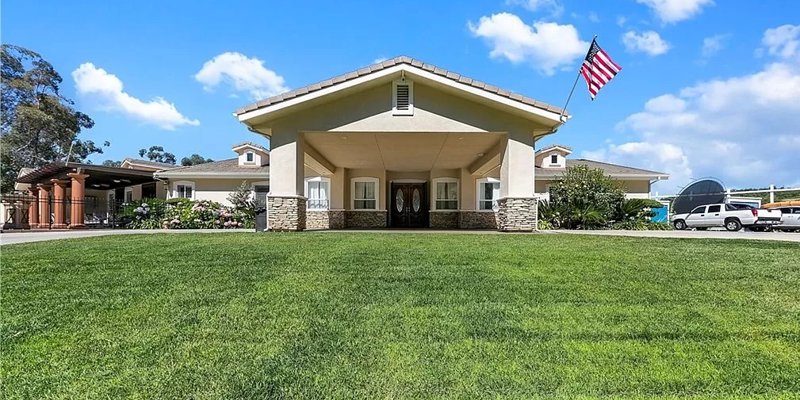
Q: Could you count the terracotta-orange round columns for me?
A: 4